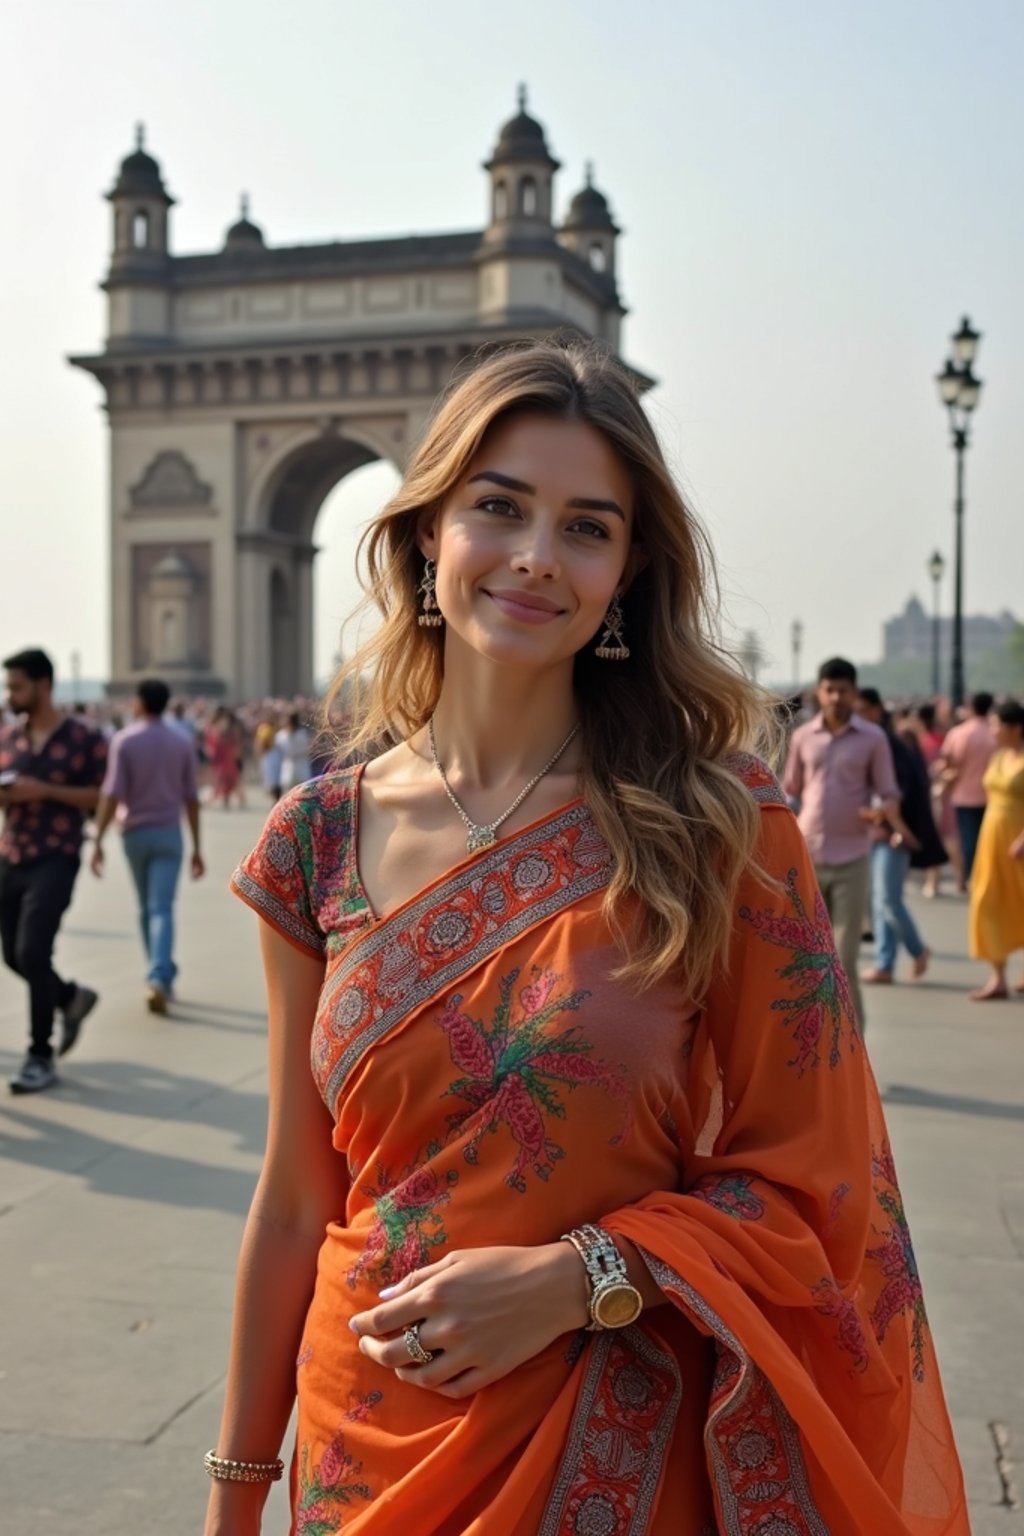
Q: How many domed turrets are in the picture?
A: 4